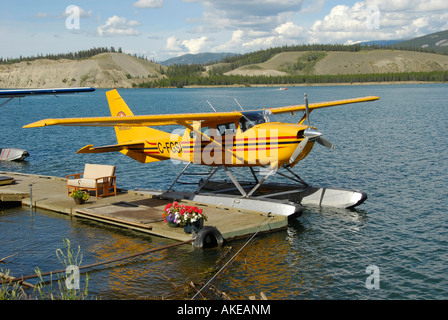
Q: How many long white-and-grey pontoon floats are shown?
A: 2